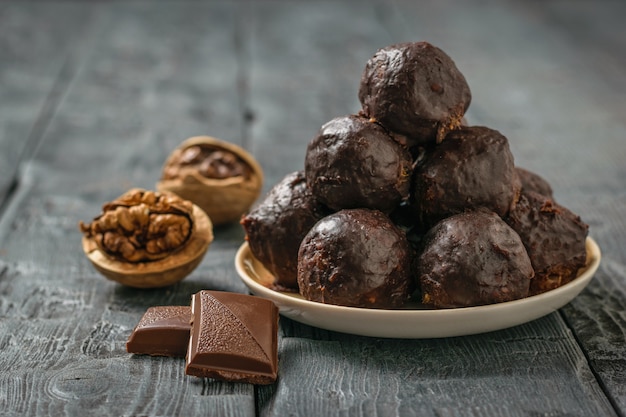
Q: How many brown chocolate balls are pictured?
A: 8